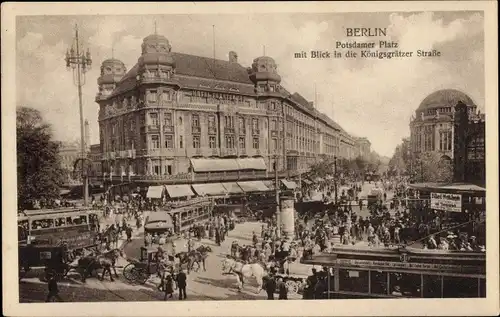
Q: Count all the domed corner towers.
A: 3